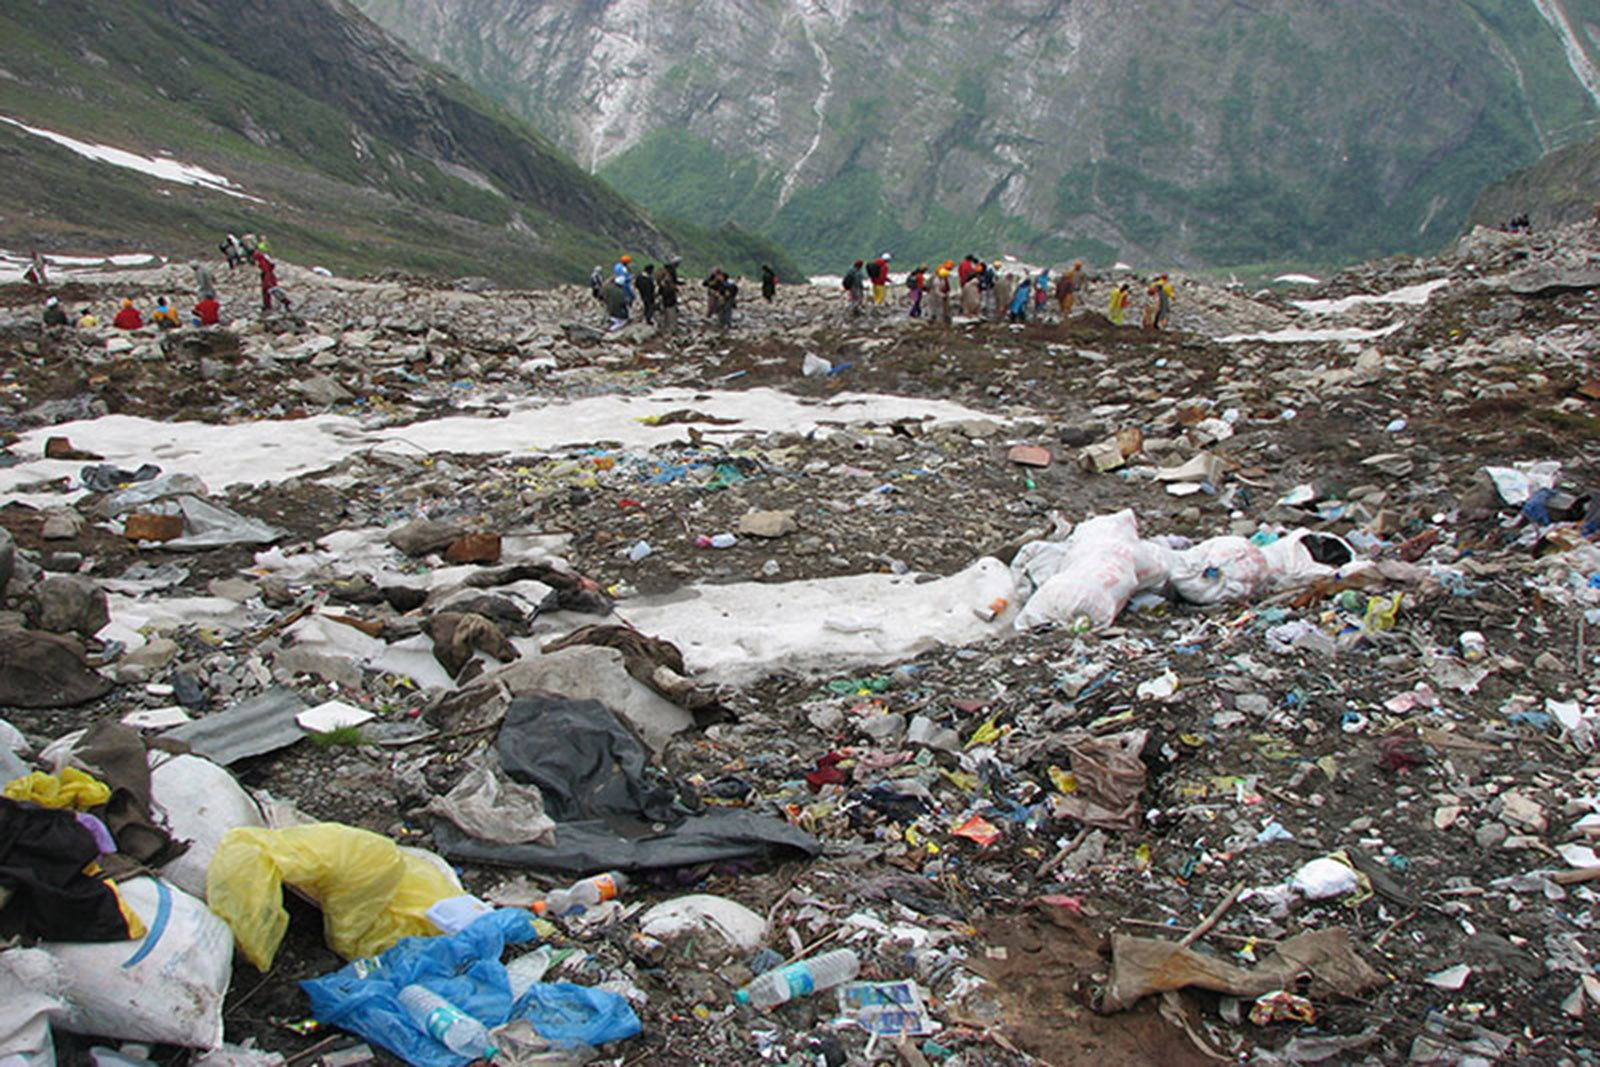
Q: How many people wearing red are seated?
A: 2